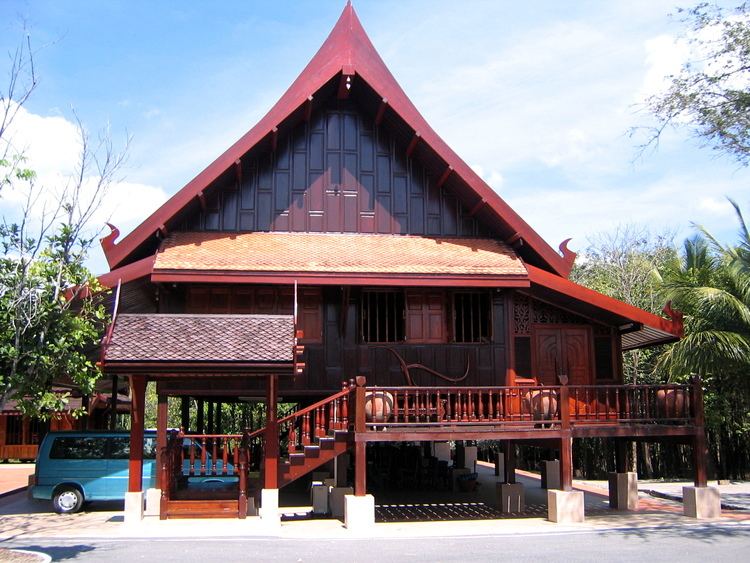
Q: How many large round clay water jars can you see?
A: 3